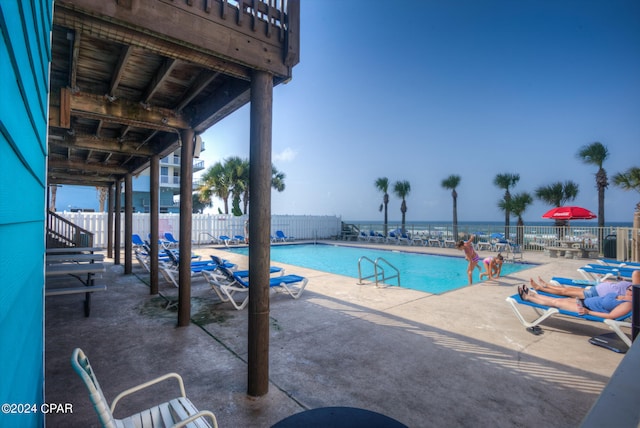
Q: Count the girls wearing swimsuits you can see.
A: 2